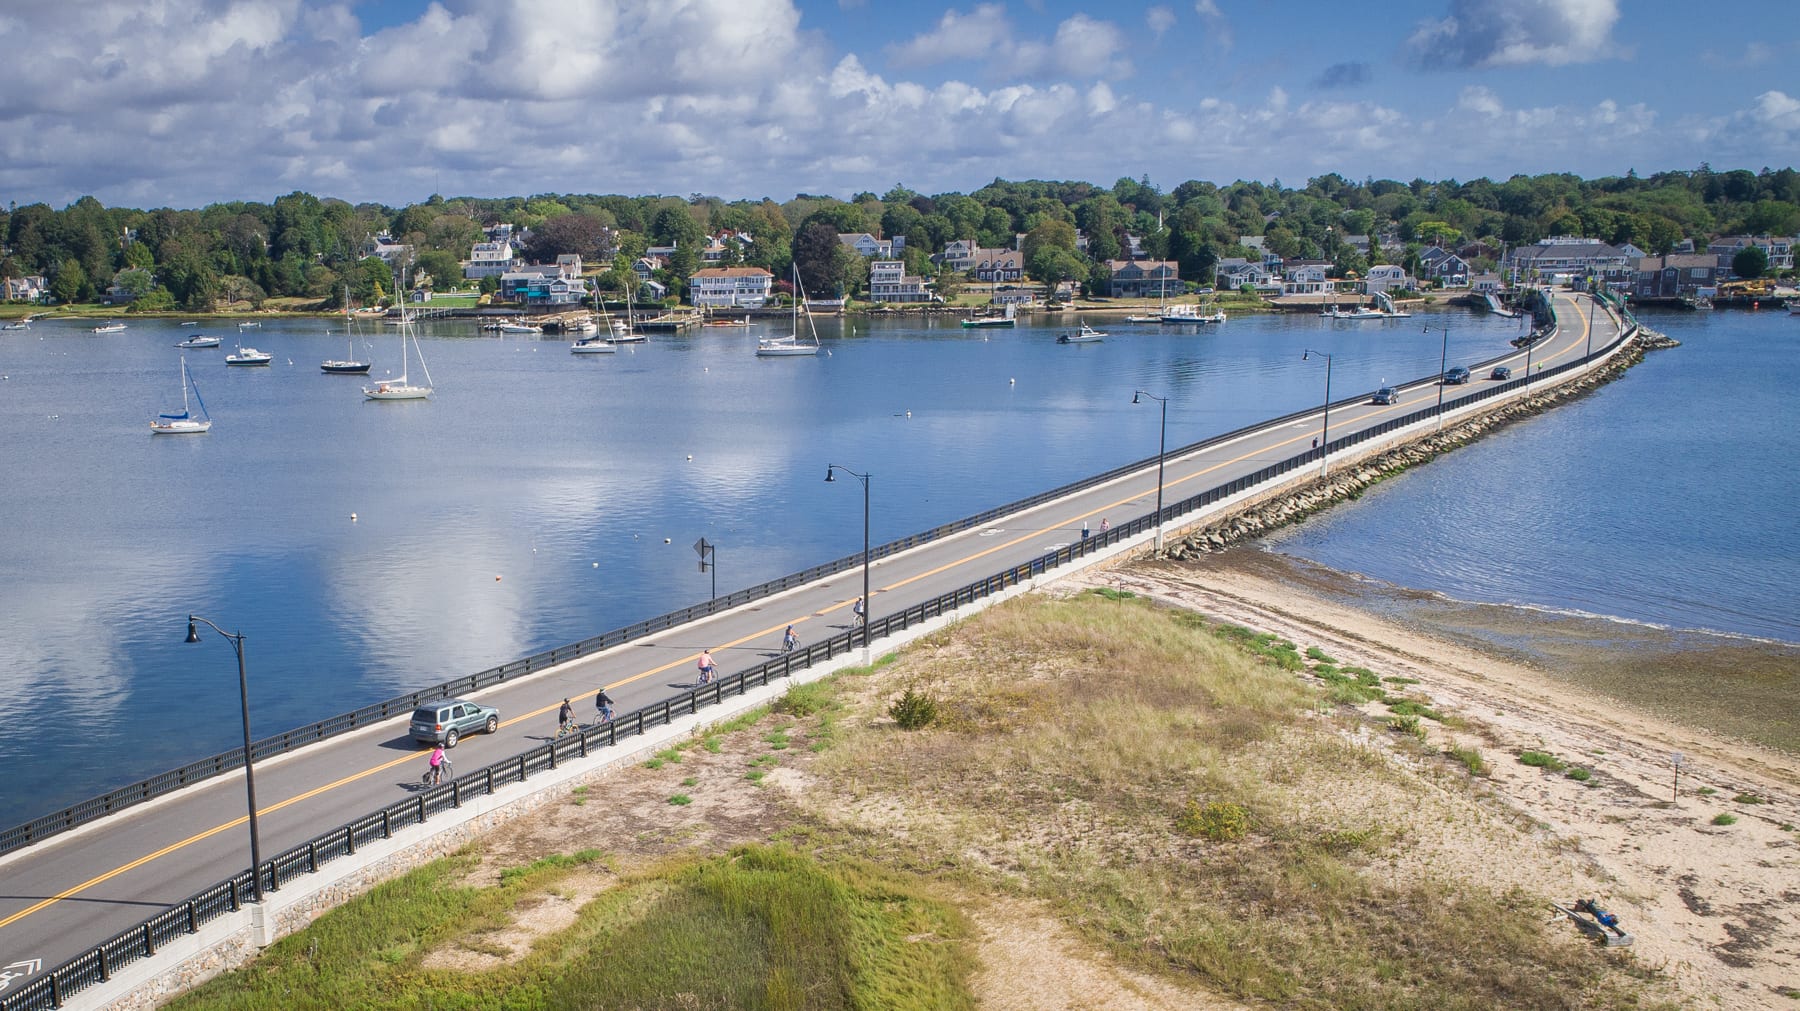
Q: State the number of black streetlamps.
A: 7